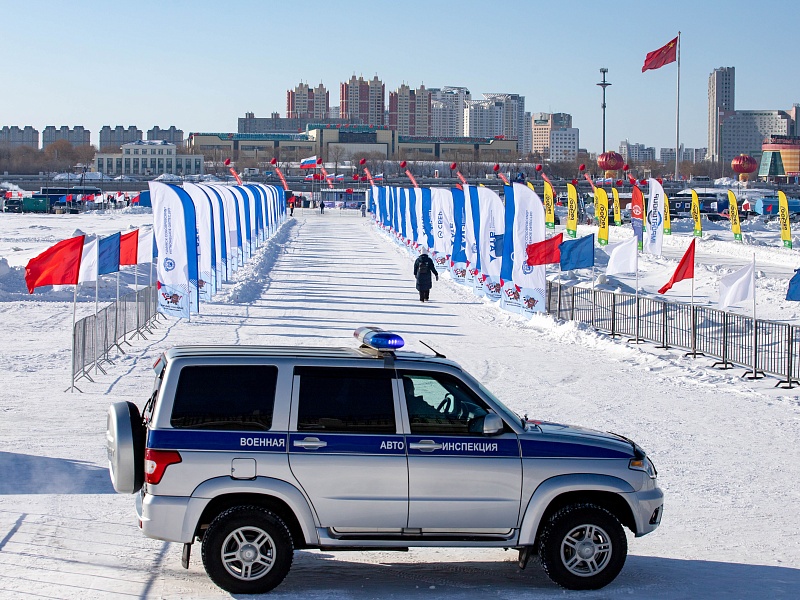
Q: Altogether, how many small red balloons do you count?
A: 10